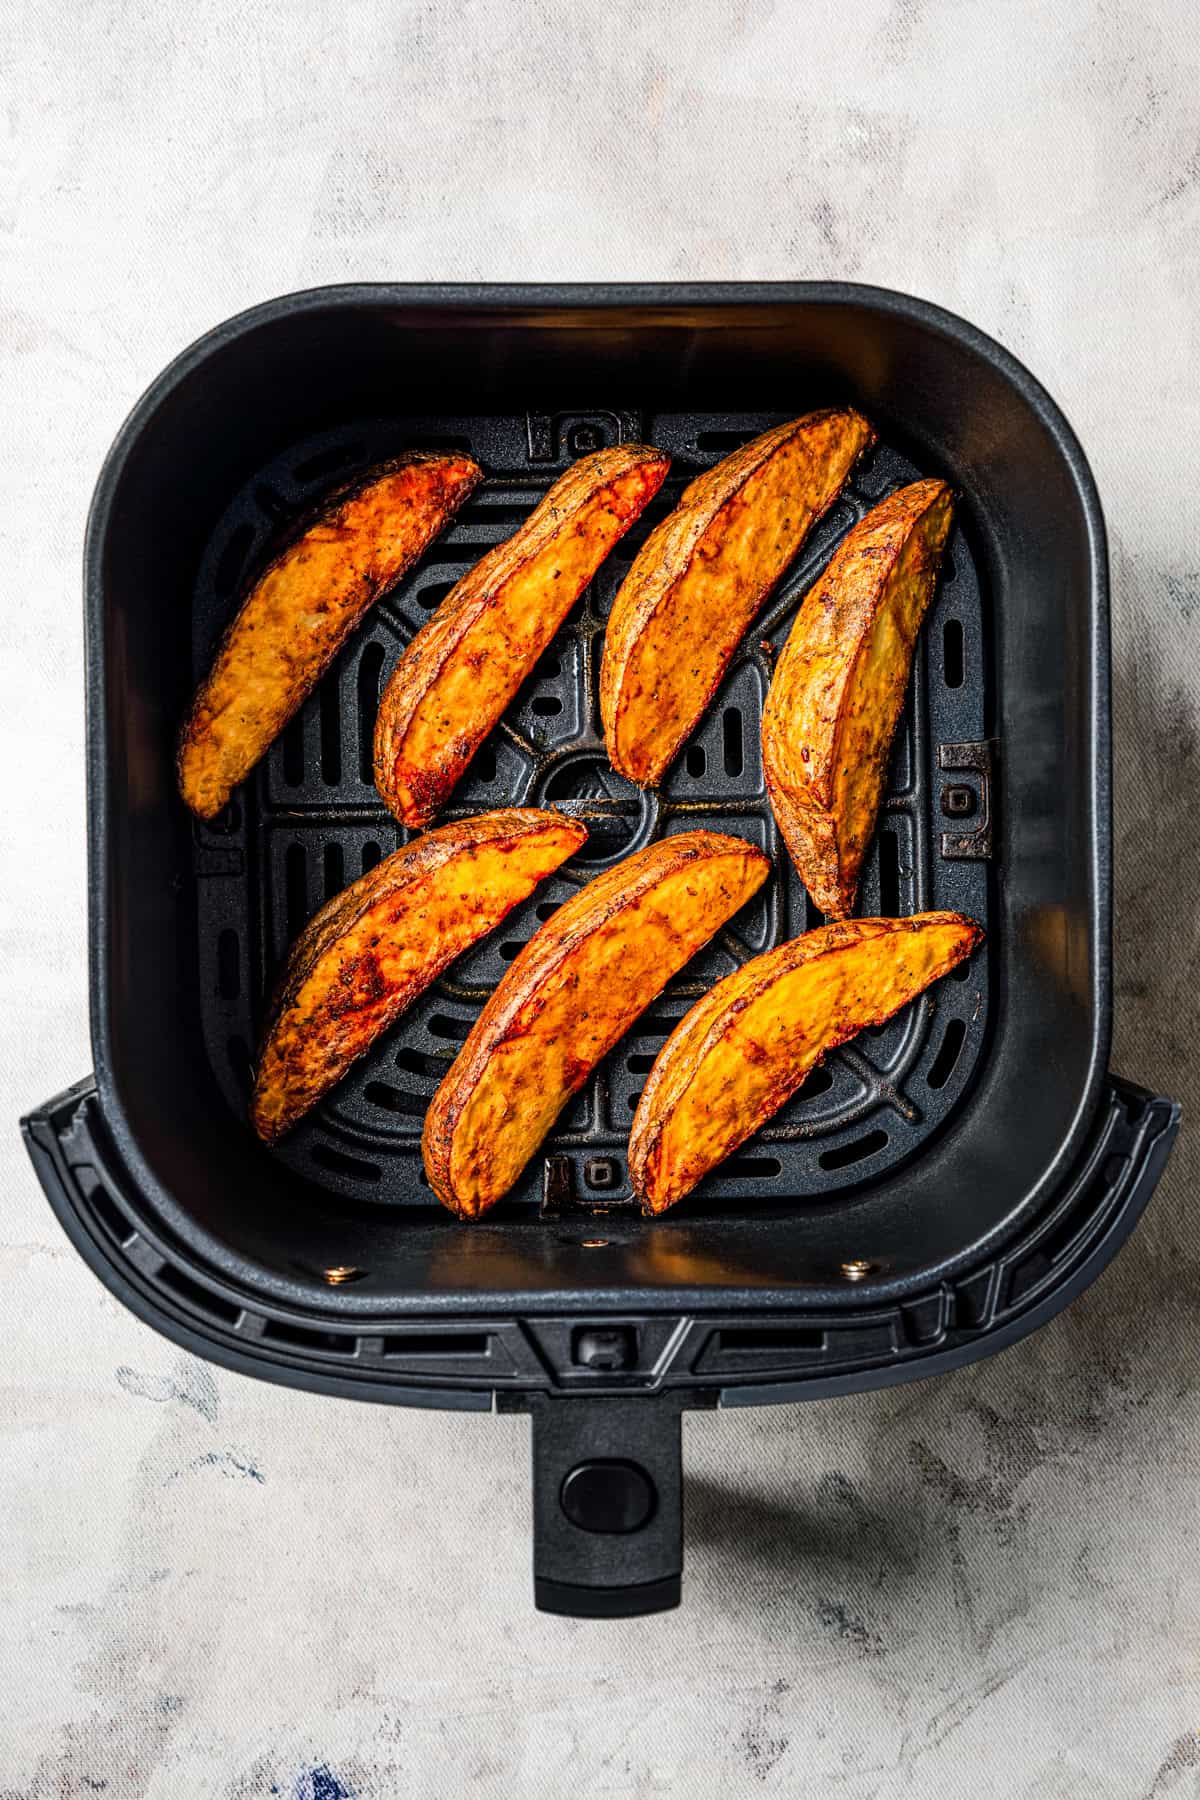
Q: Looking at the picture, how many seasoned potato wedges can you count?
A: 7